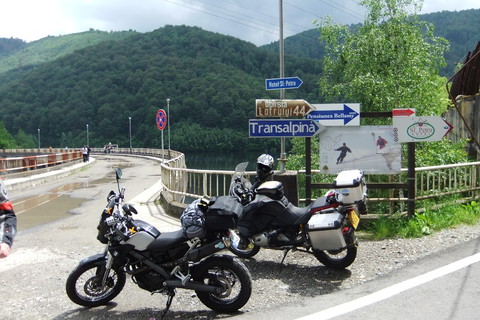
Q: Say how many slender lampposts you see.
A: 4